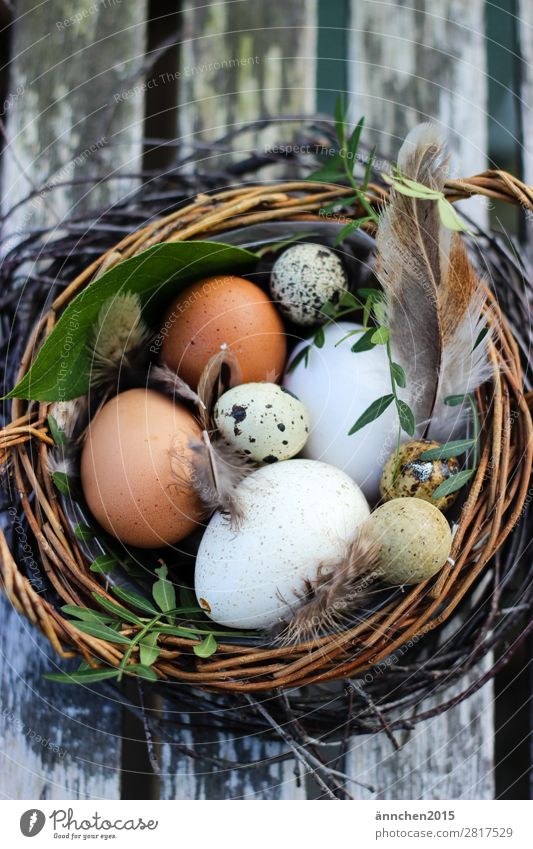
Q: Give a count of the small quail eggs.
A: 4